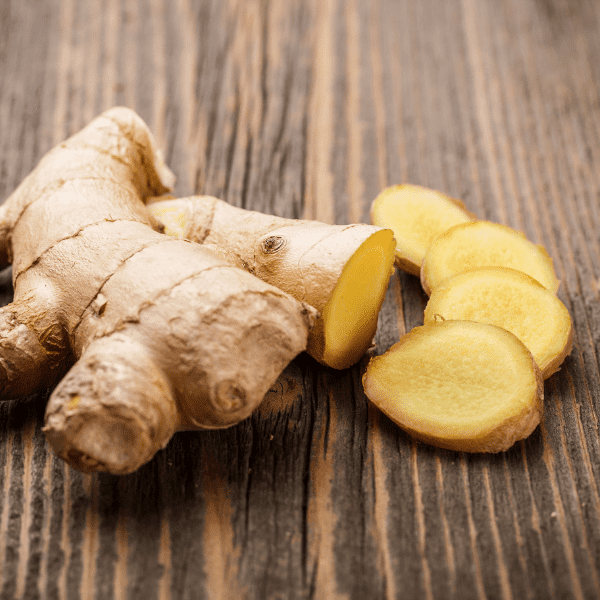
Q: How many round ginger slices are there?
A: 4